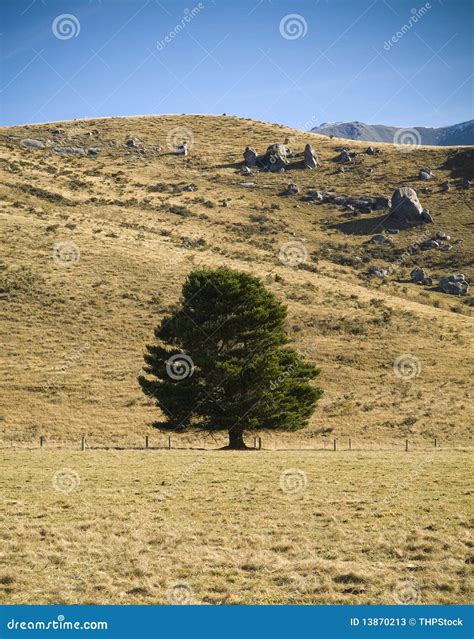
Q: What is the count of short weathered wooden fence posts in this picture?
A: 10